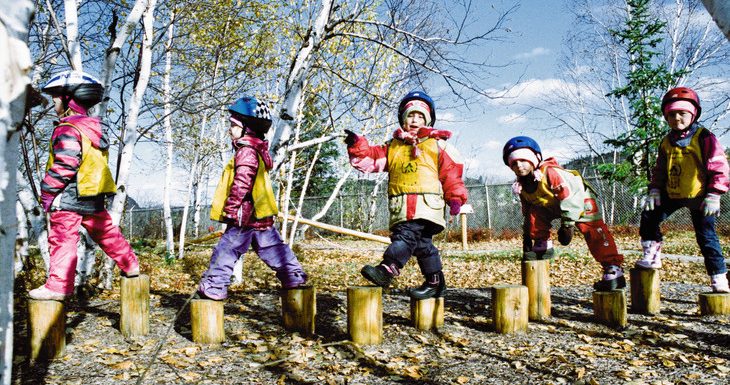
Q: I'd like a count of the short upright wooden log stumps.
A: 11